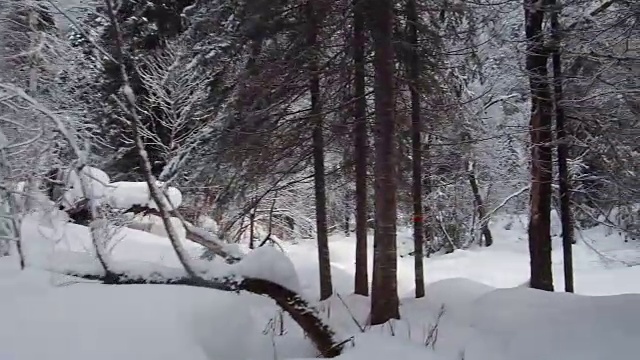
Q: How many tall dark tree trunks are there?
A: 6